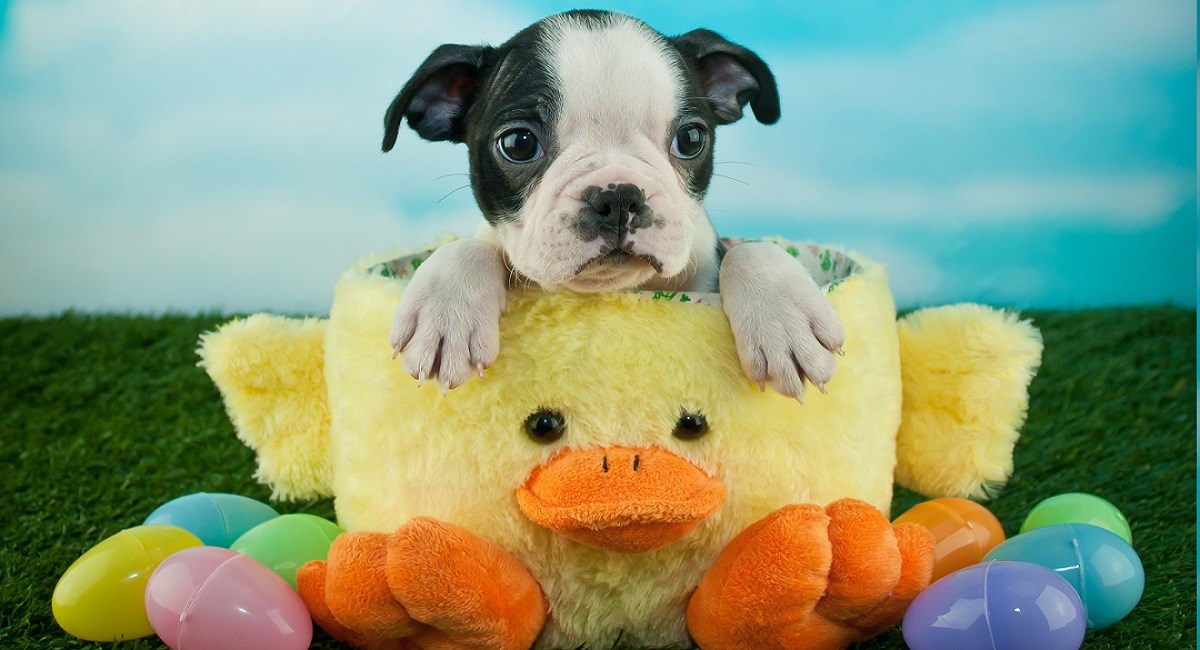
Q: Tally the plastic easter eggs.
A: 8